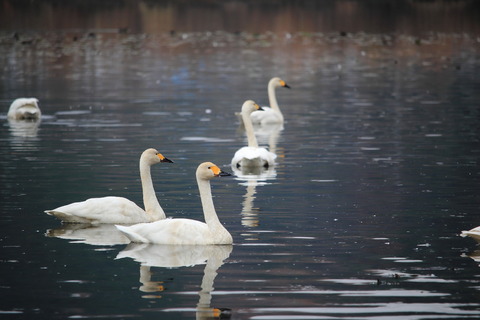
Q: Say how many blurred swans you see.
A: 3